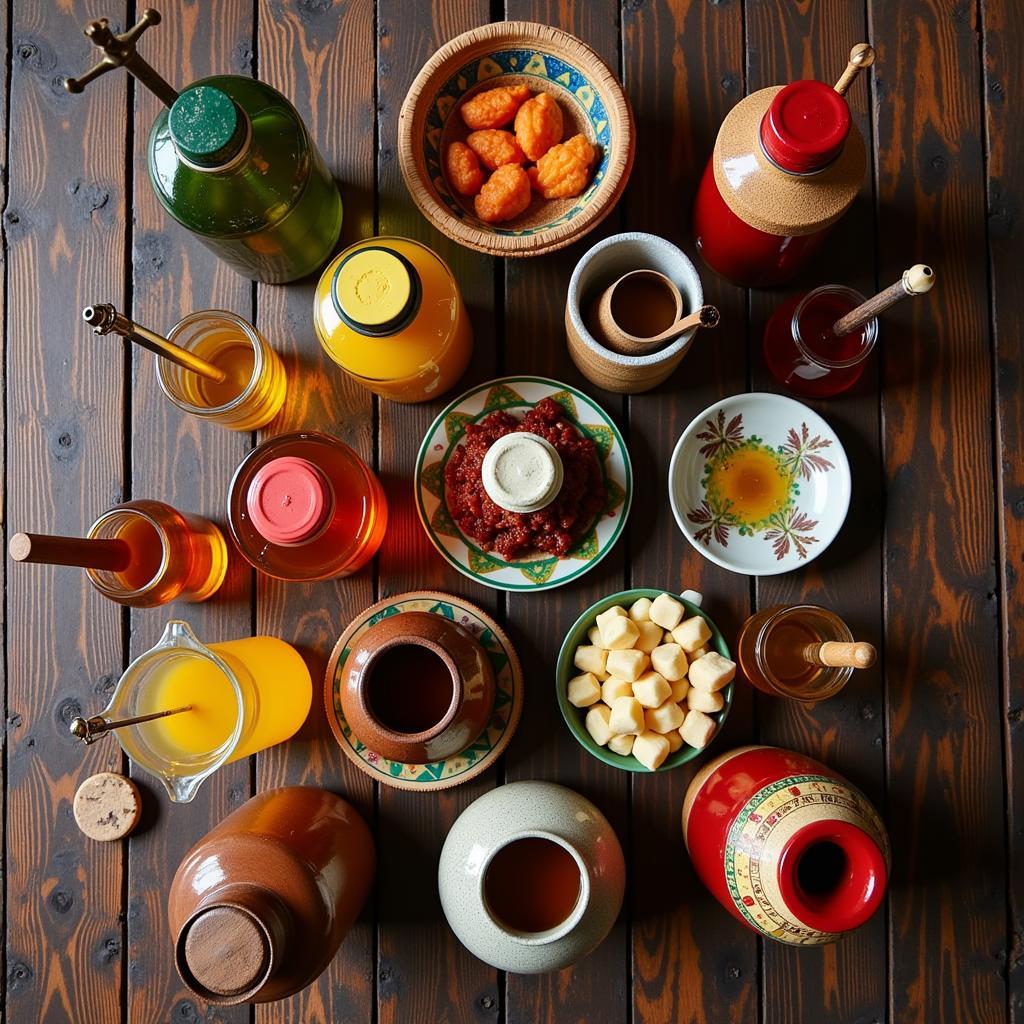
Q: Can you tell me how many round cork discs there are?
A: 1